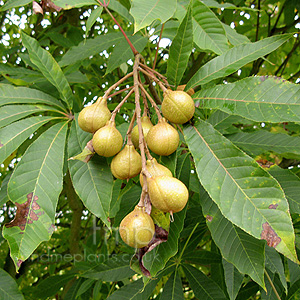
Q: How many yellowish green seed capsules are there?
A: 9